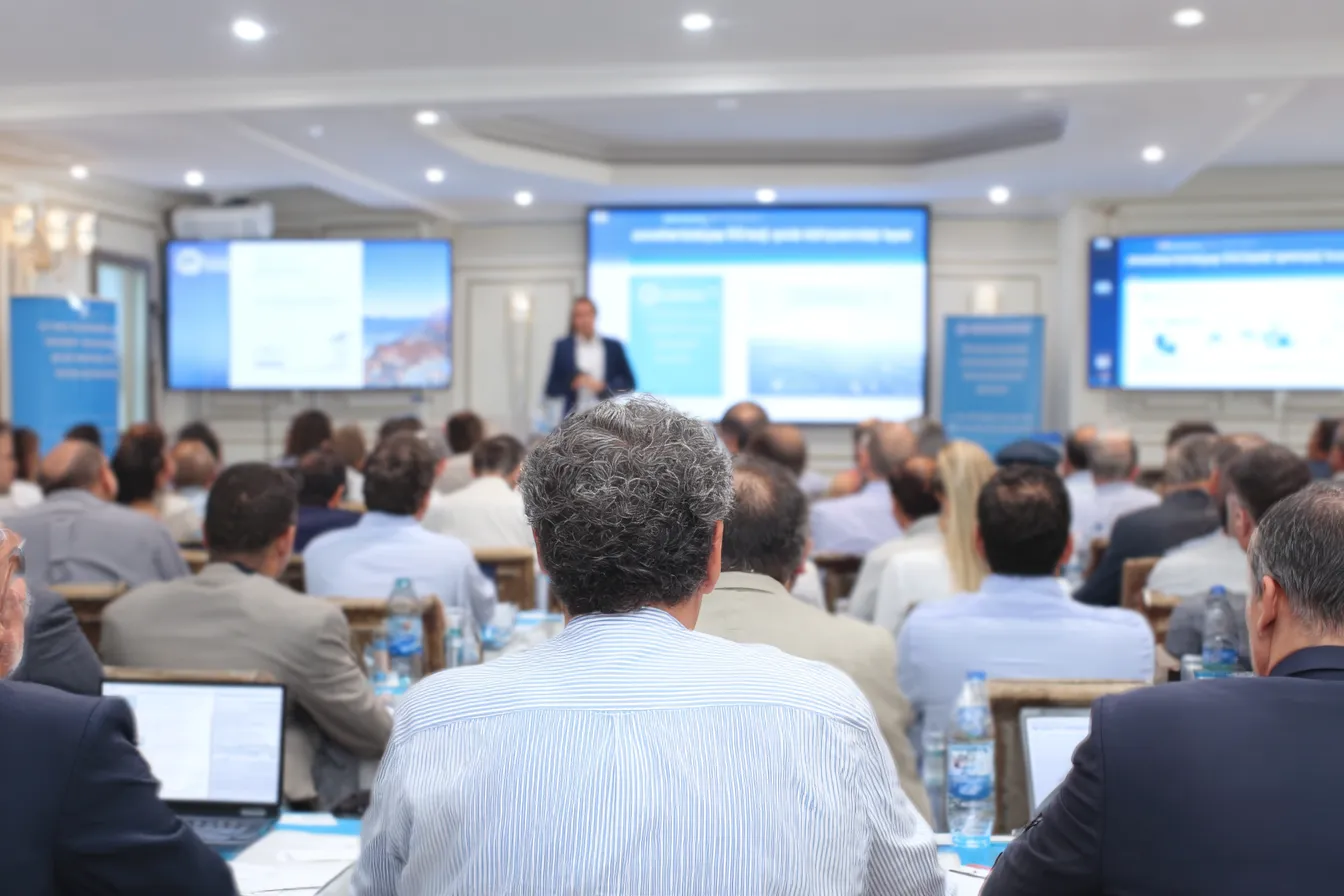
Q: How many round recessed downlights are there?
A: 11